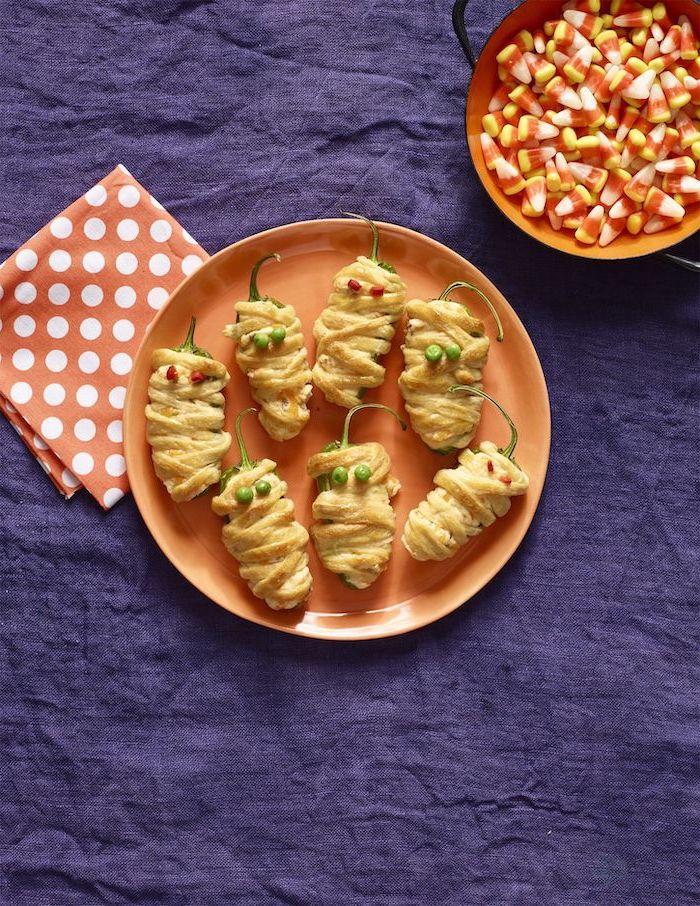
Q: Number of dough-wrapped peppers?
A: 7